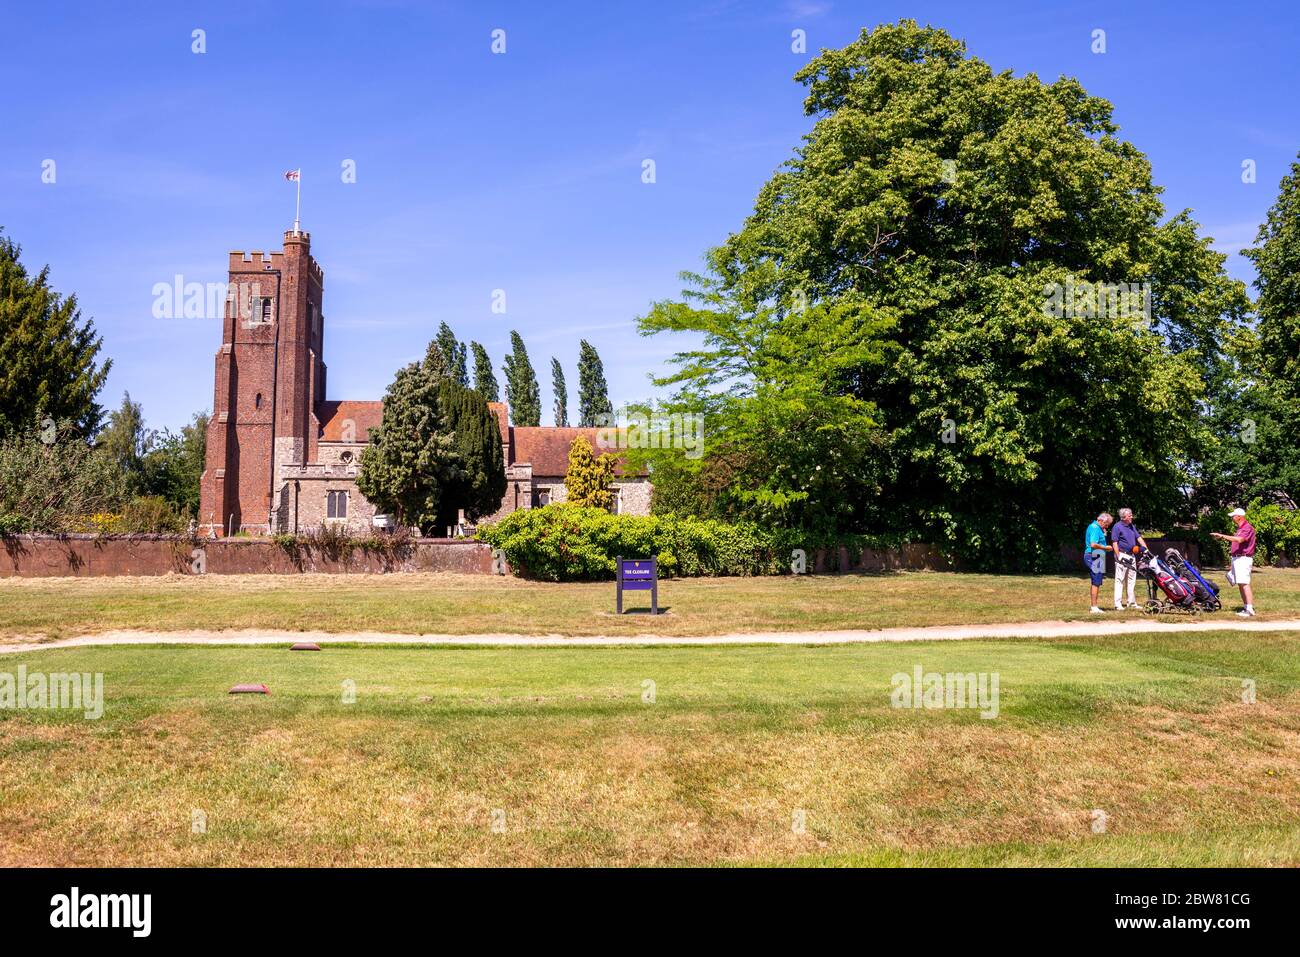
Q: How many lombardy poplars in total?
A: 5